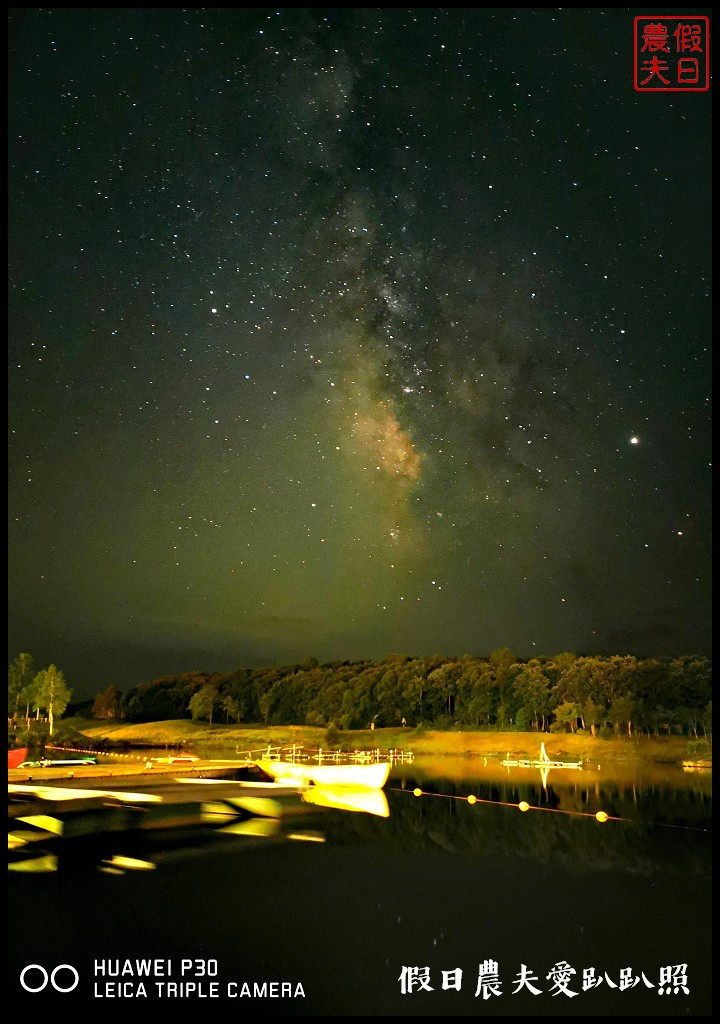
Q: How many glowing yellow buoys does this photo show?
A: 4